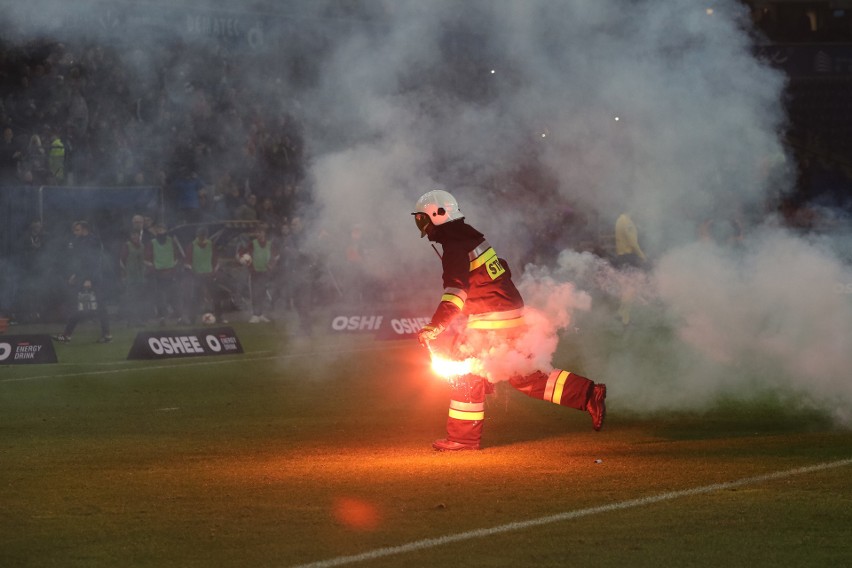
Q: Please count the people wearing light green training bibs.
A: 4